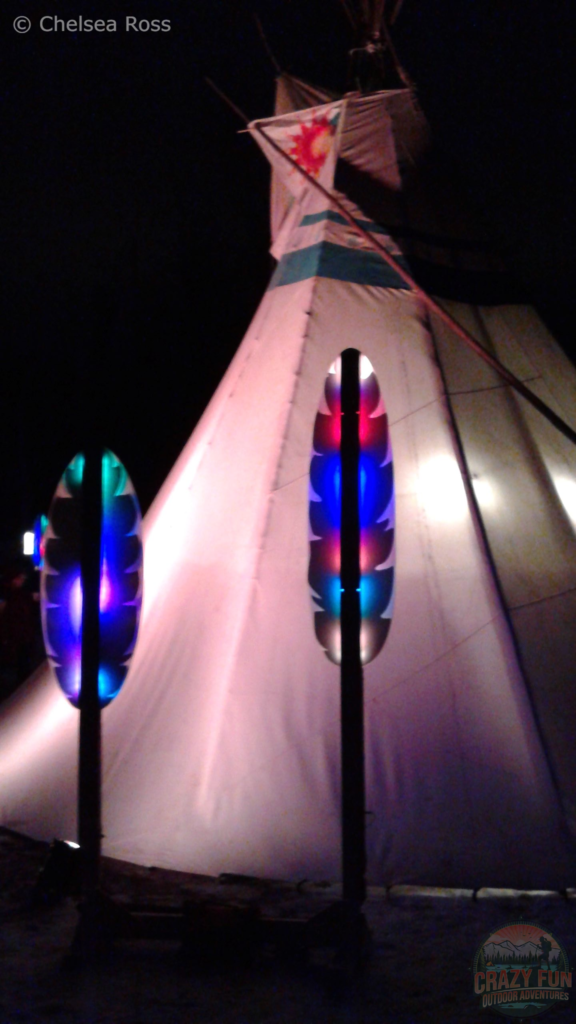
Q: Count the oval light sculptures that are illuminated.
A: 2